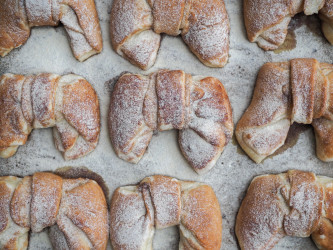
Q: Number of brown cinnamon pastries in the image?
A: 9